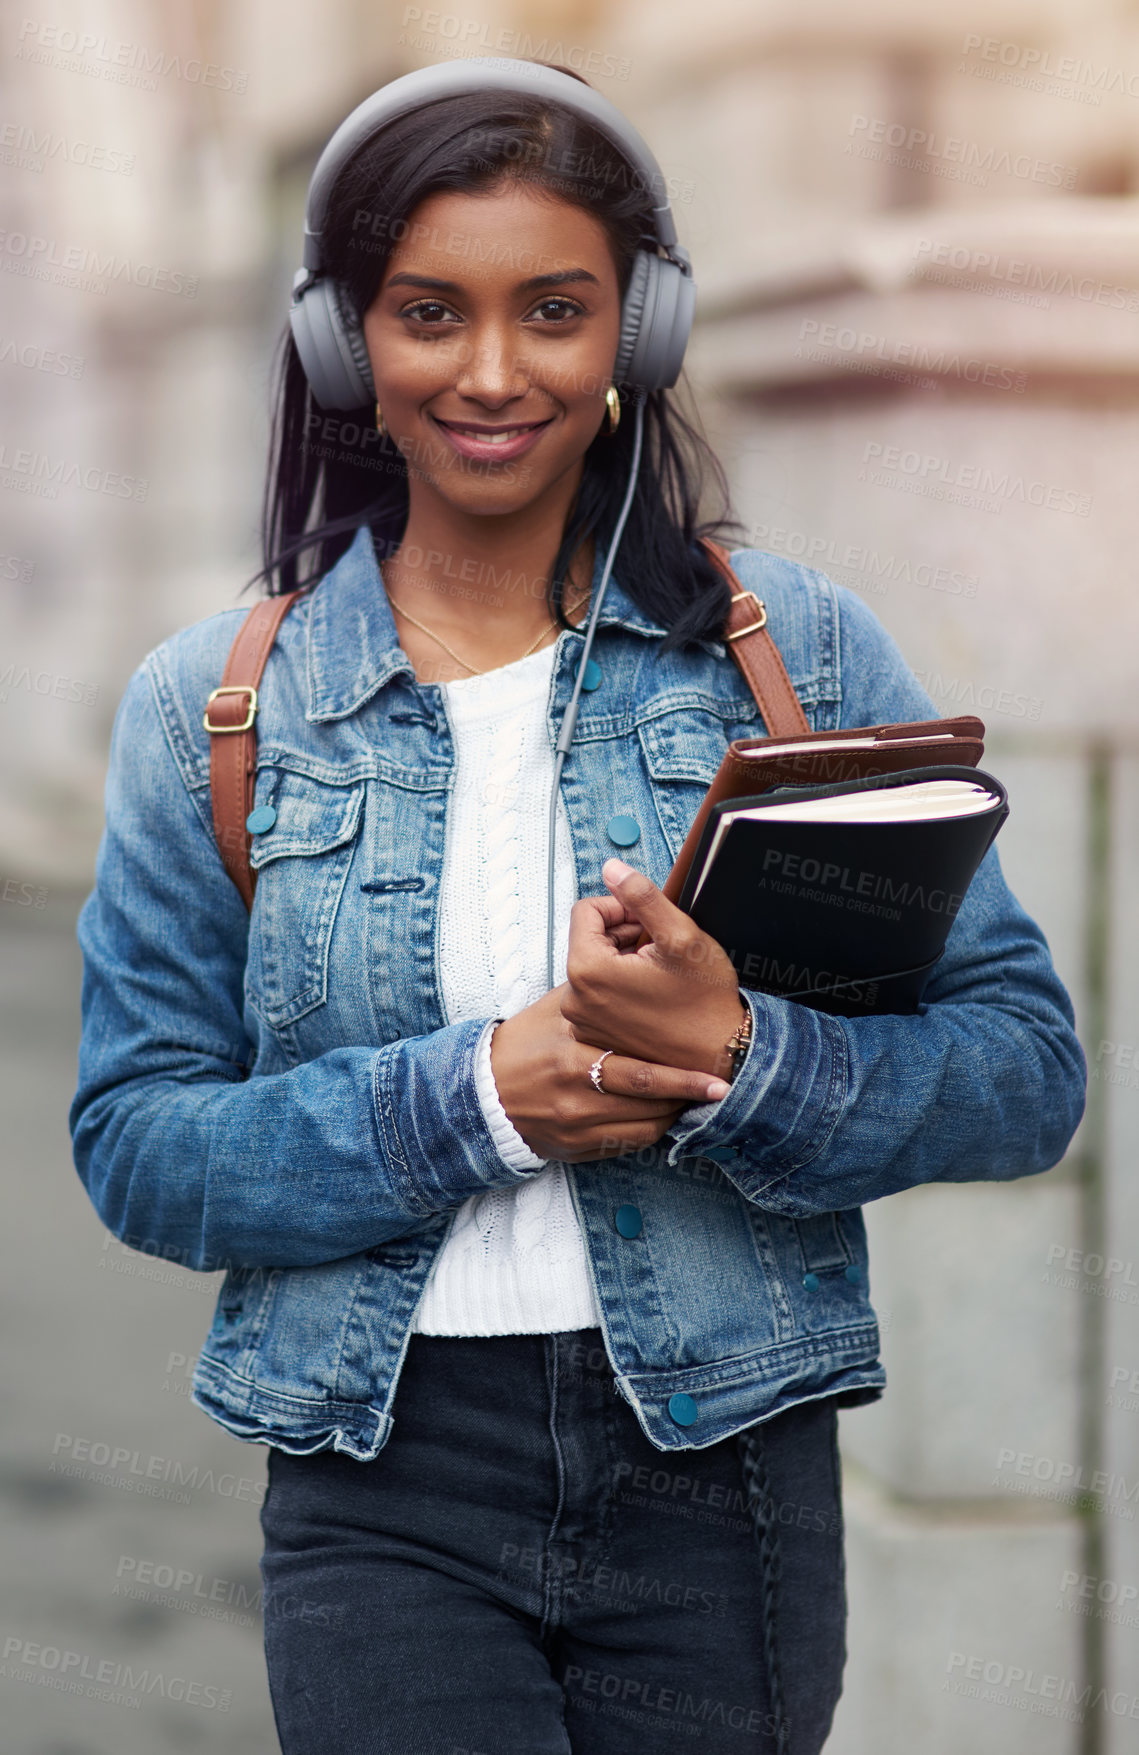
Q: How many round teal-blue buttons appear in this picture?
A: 8